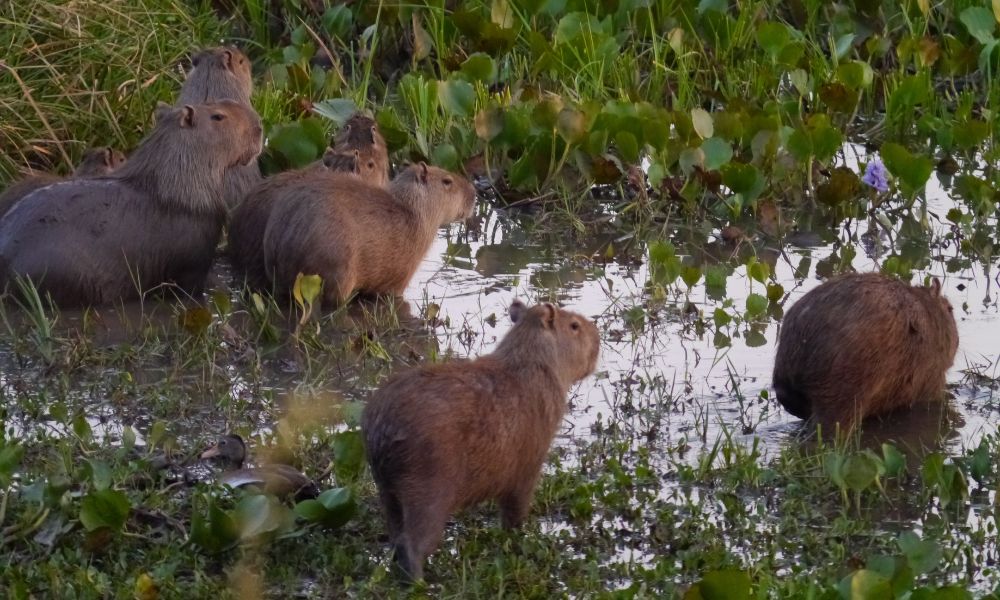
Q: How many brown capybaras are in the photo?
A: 8